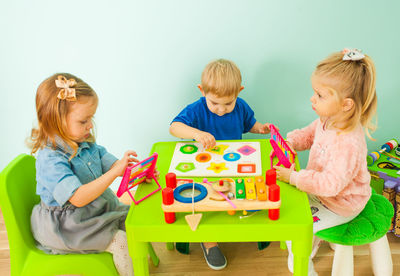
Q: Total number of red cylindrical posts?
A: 4